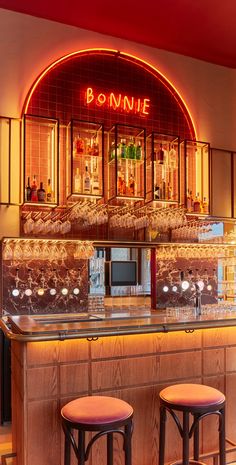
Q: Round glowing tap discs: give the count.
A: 11